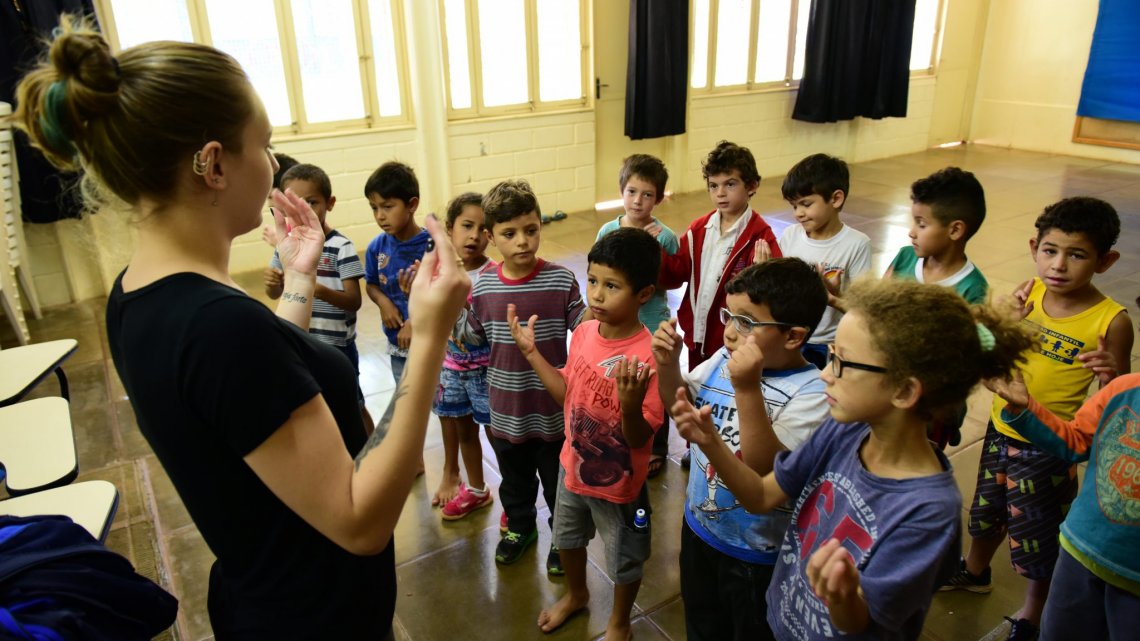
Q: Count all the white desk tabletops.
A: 3